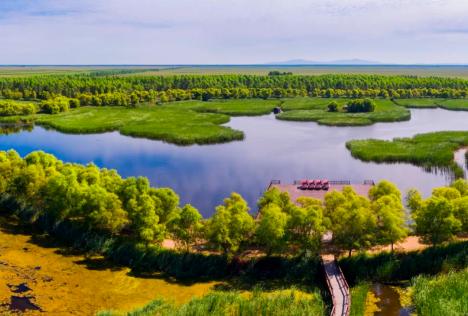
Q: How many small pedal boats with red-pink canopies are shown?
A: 4